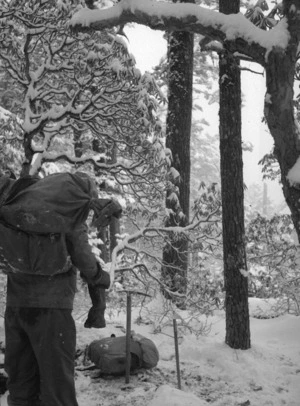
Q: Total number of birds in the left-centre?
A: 0